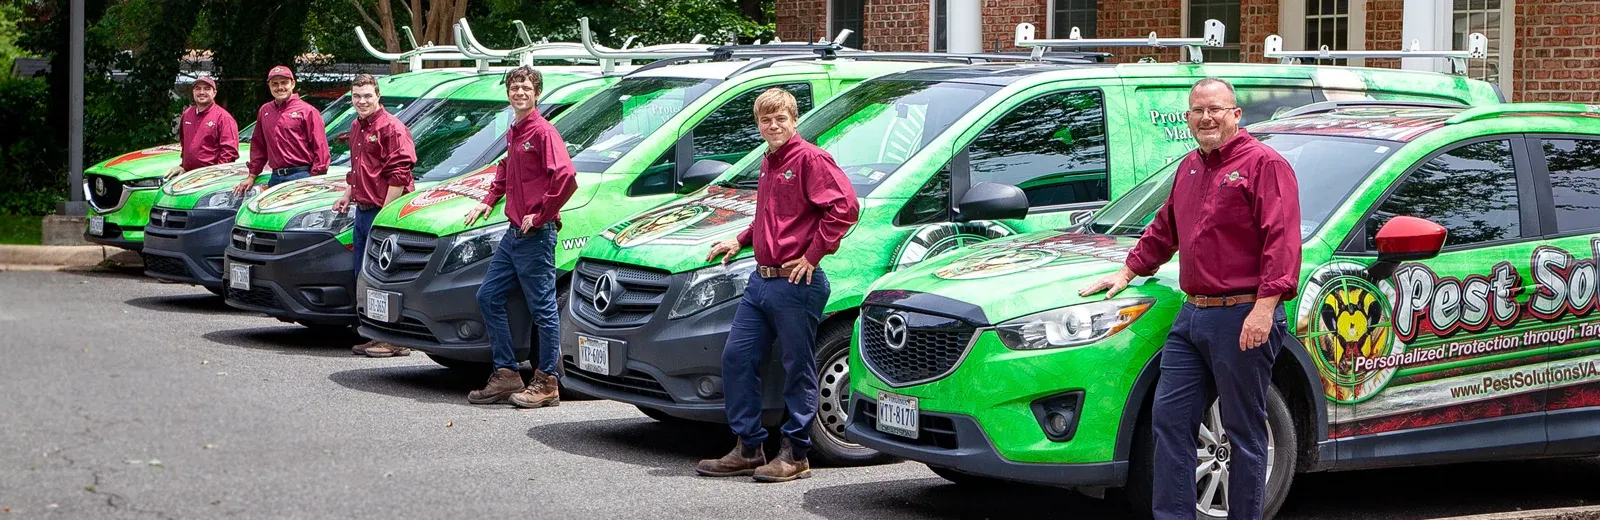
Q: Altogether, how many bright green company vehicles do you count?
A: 6